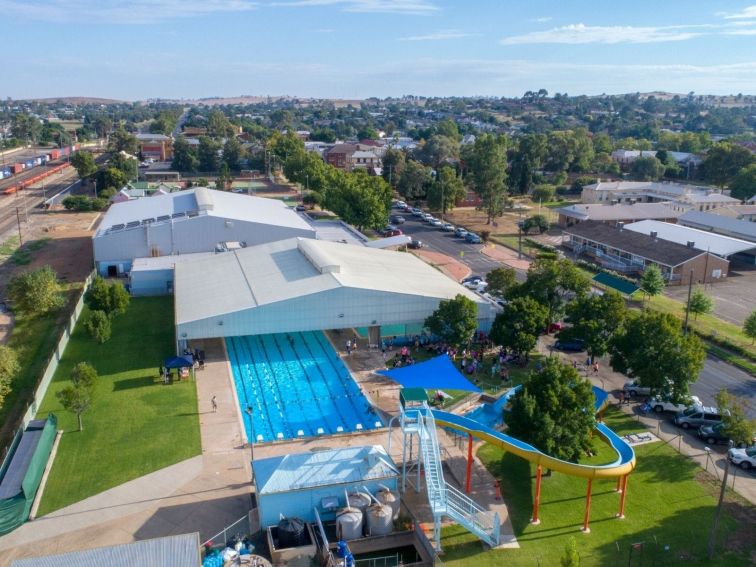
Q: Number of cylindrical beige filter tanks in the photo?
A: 4